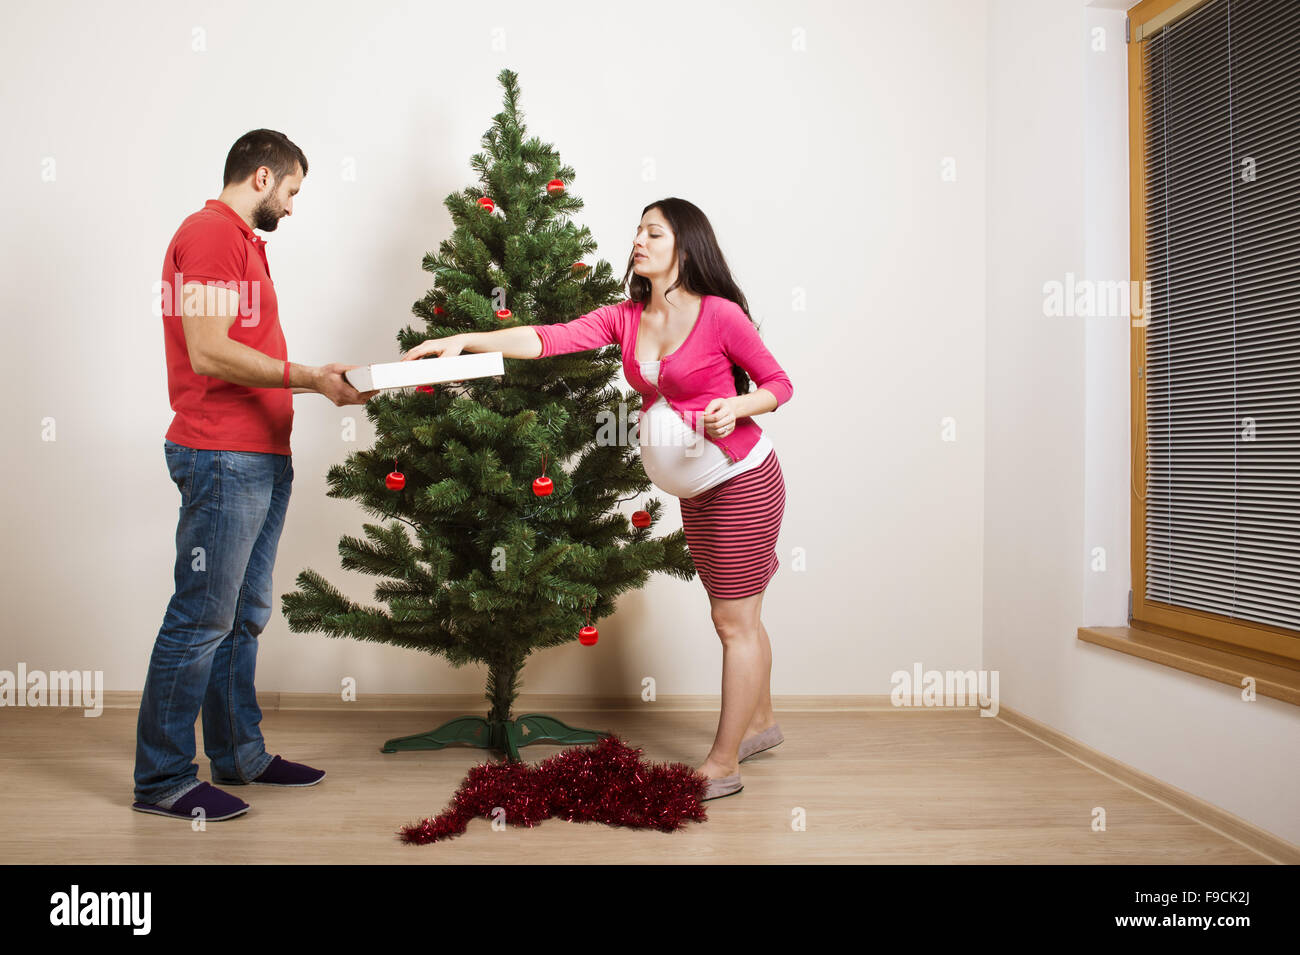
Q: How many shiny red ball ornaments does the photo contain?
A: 10